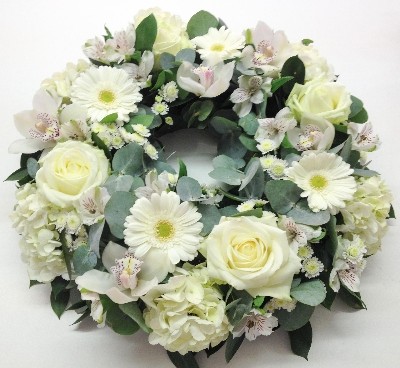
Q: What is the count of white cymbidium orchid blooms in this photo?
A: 5